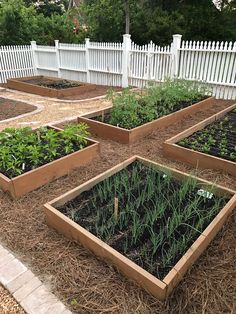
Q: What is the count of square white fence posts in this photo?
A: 5